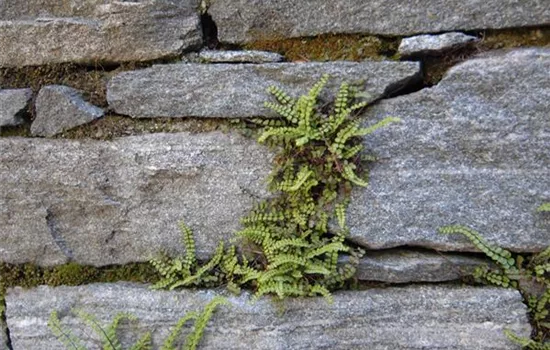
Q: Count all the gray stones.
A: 11